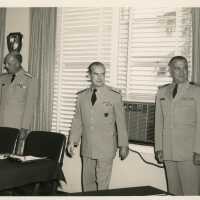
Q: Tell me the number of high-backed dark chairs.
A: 2